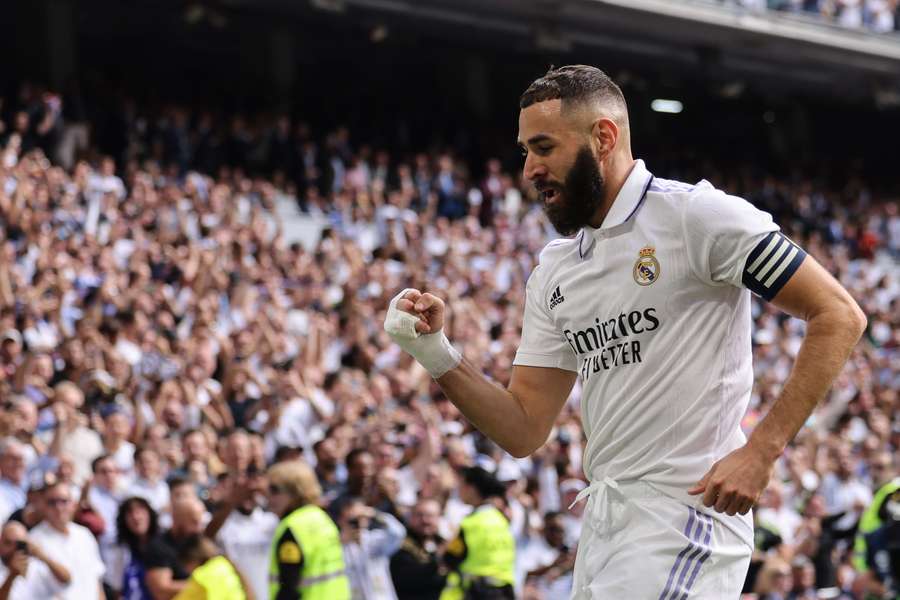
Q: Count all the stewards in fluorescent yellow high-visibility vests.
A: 4